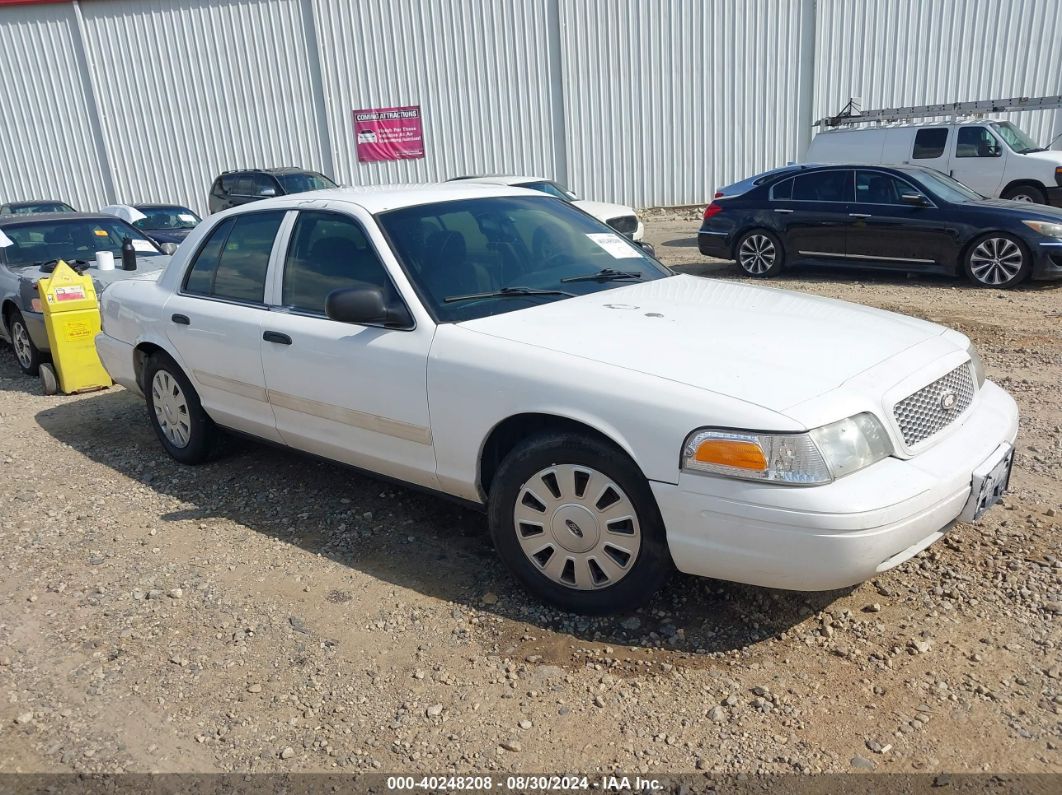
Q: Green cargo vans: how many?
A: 0